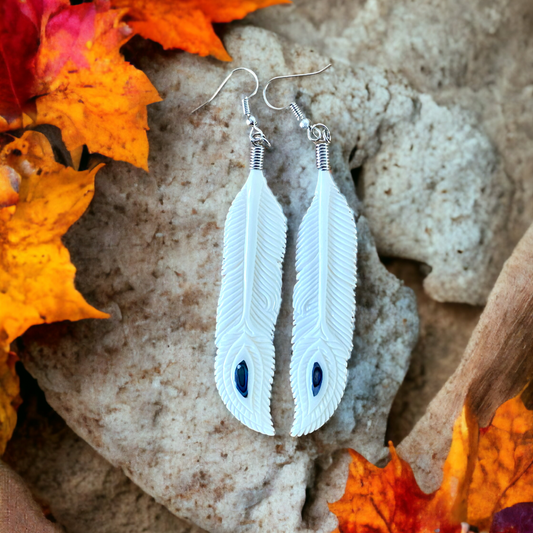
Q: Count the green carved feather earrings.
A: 0